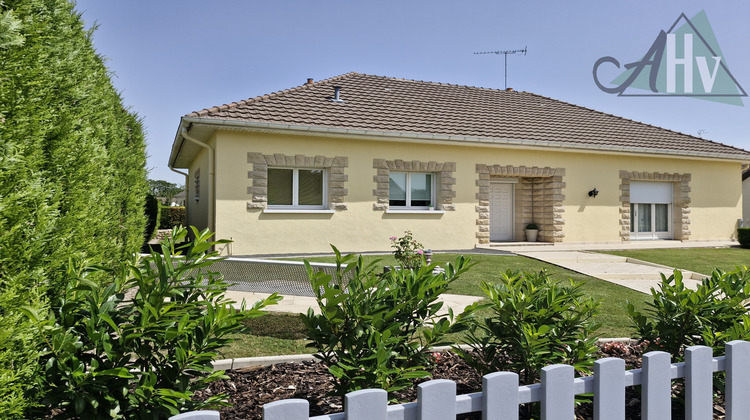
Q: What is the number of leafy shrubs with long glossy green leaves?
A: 4